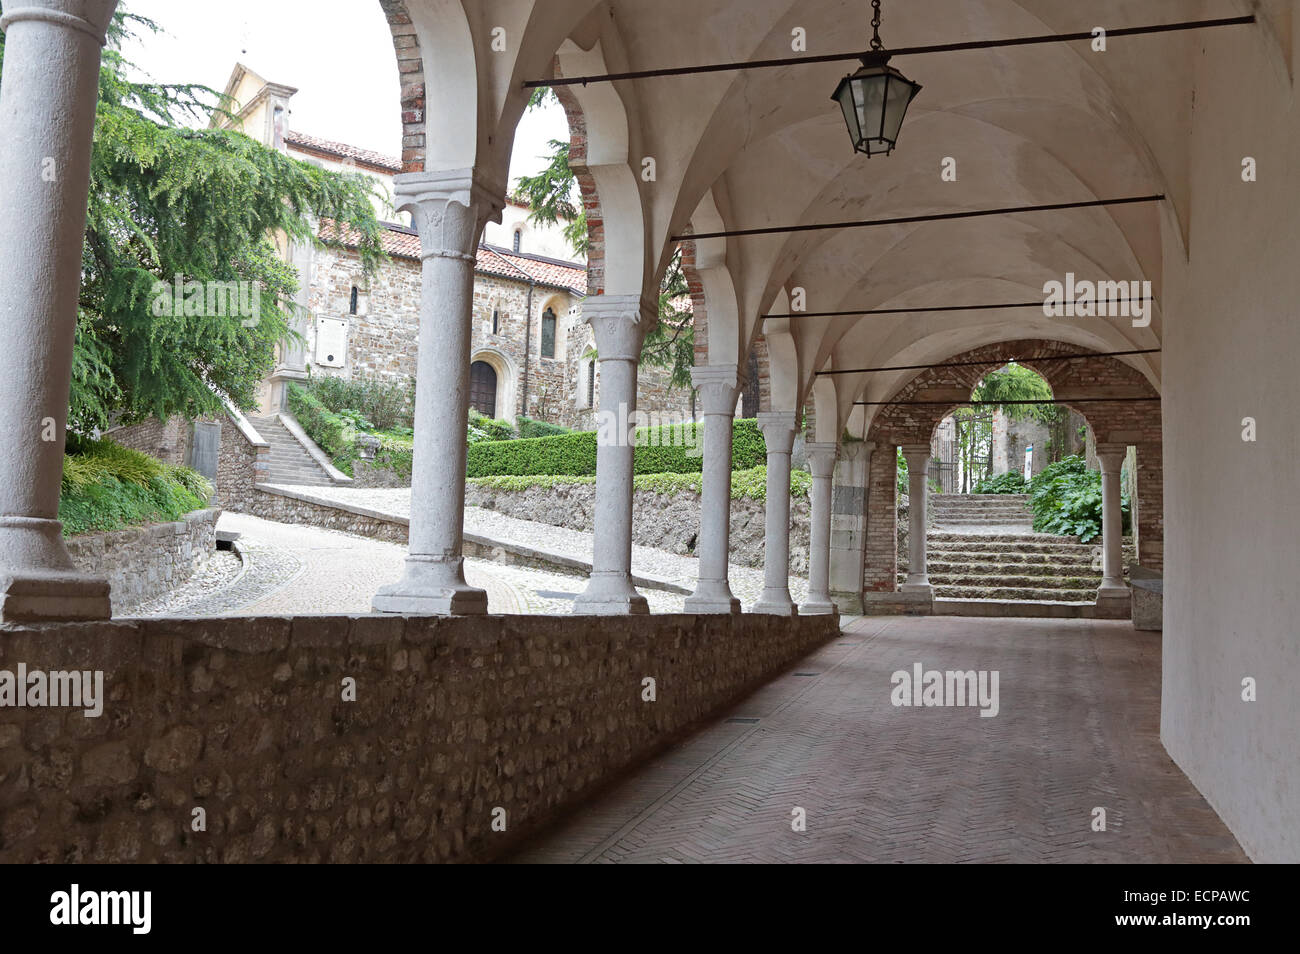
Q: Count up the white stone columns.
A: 8